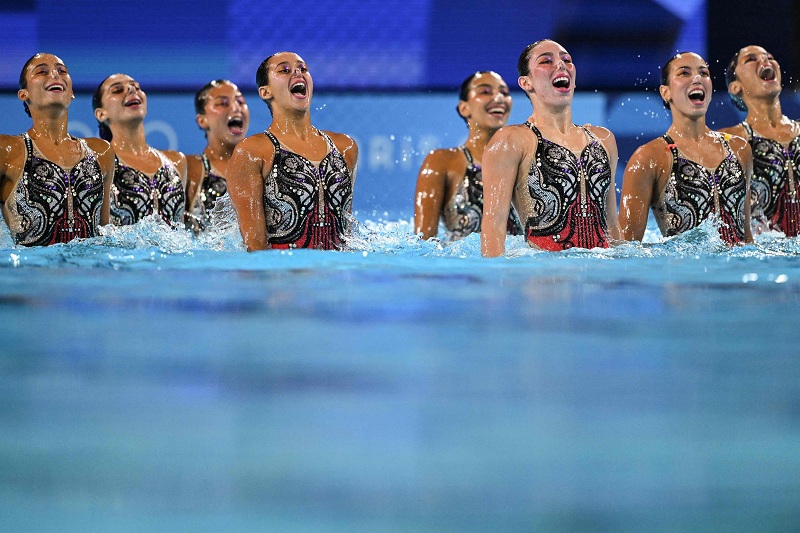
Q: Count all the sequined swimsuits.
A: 8